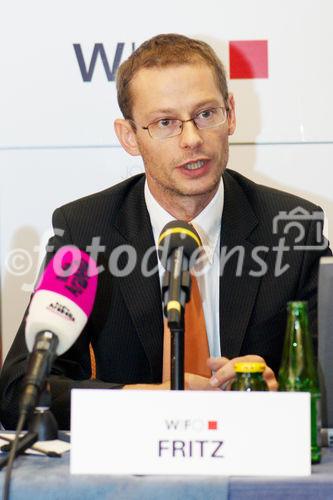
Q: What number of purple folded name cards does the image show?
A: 0